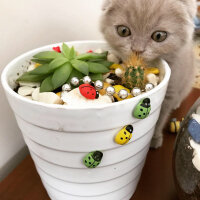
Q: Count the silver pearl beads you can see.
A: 8